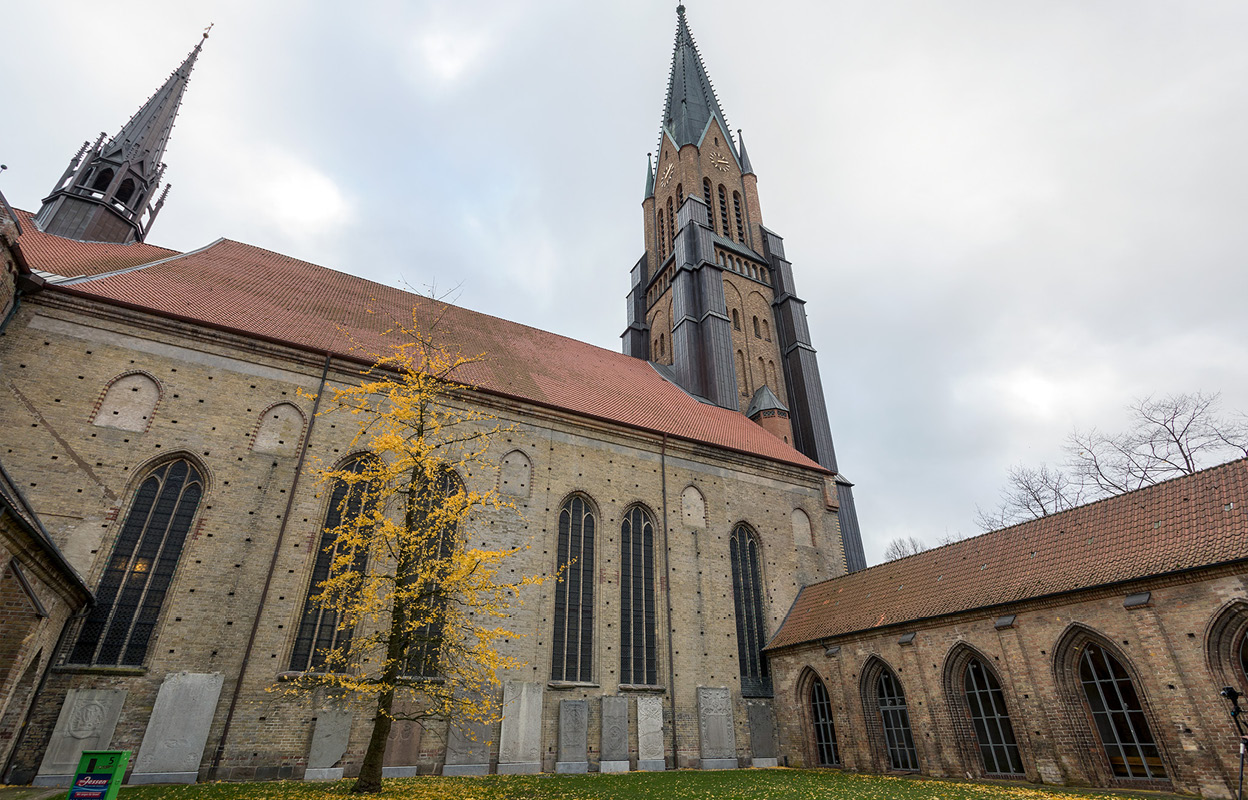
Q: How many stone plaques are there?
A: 11